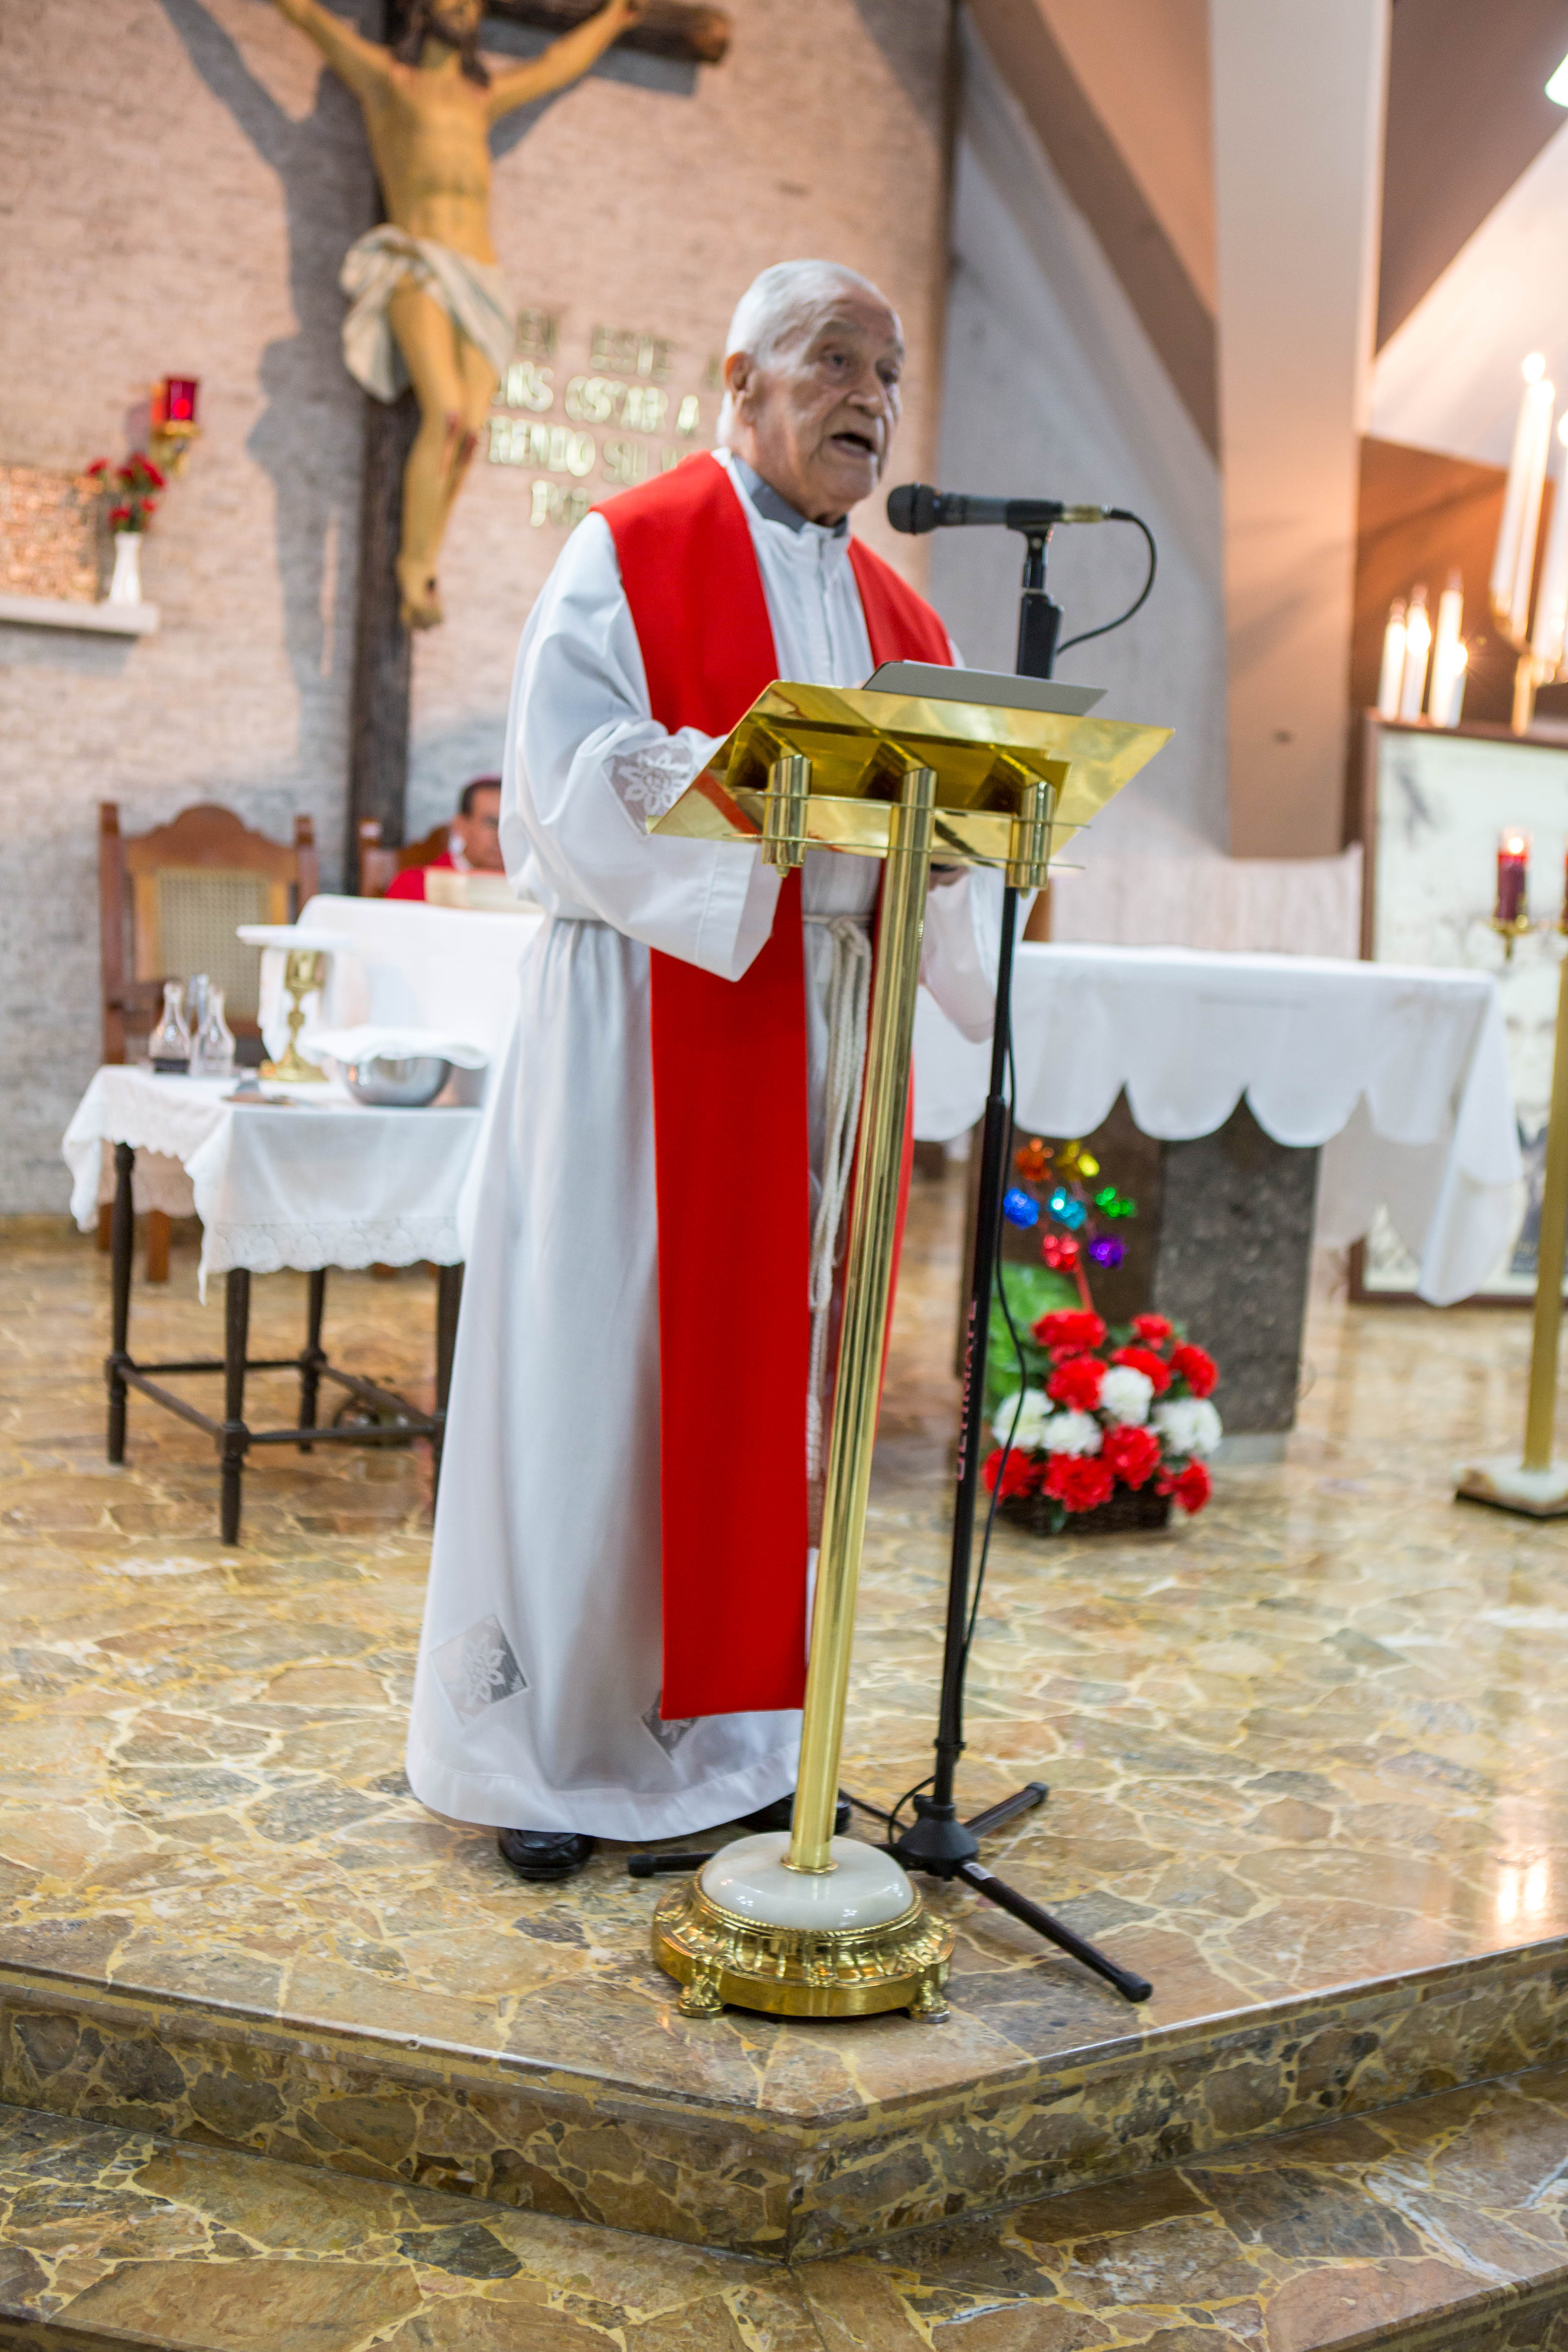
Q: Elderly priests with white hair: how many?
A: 1